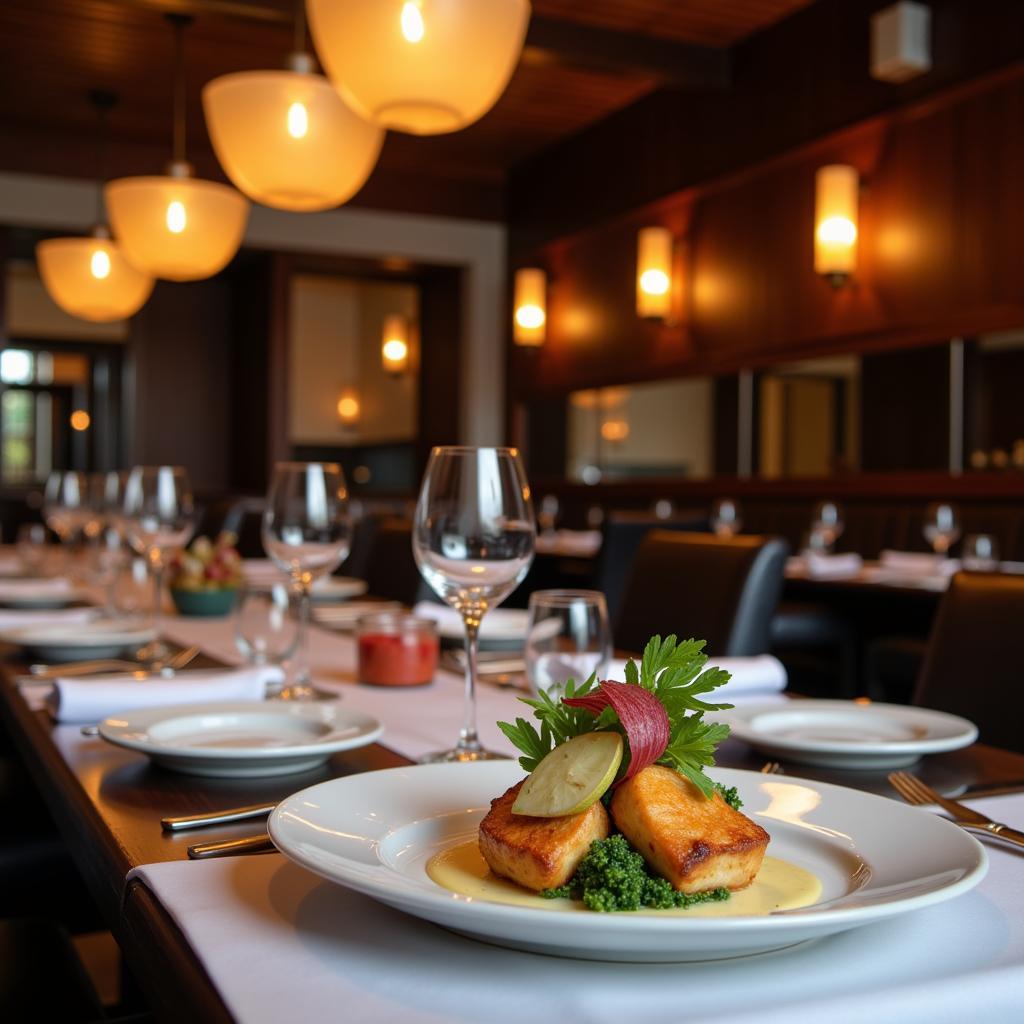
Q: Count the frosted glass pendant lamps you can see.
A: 4